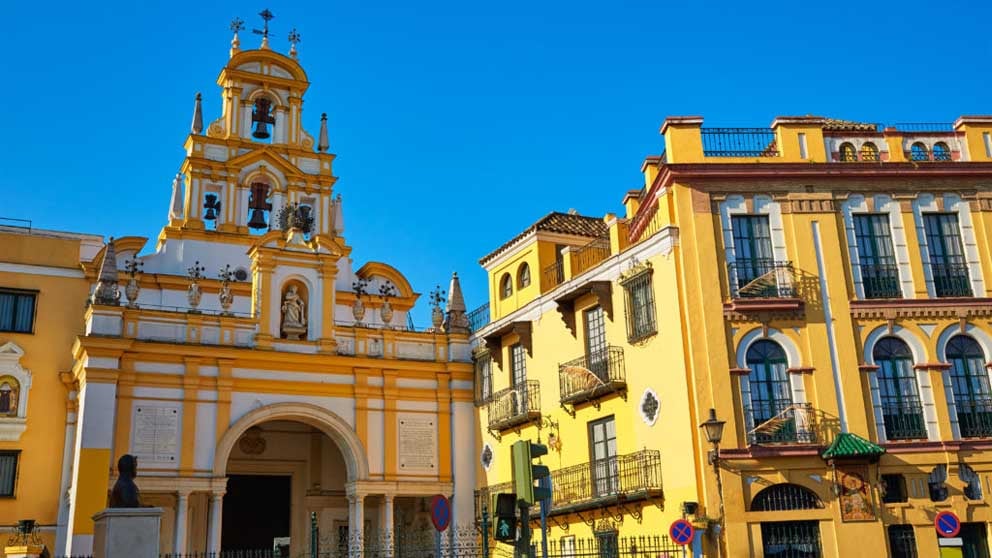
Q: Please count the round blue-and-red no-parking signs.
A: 3